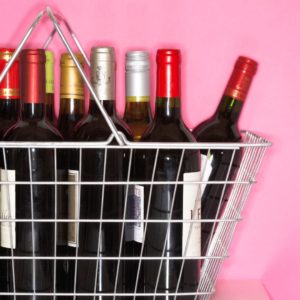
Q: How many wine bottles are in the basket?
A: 8